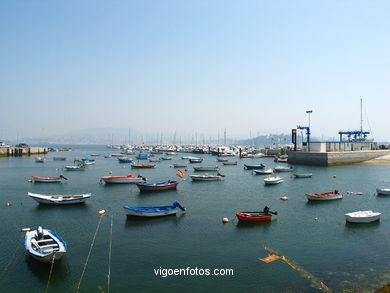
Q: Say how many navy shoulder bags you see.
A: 0